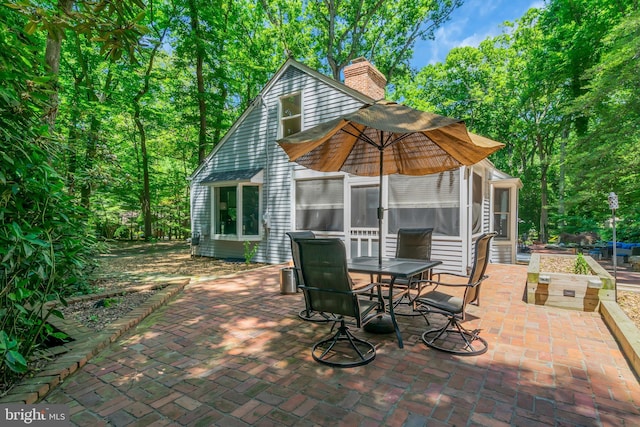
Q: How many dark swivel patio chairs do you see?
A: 4